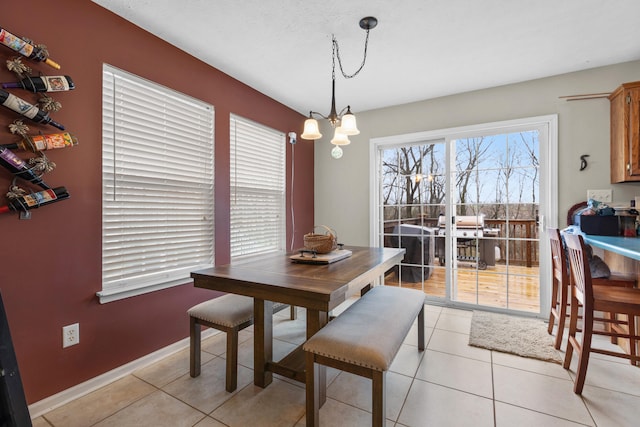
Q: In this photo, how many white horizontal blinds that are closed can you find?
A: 2